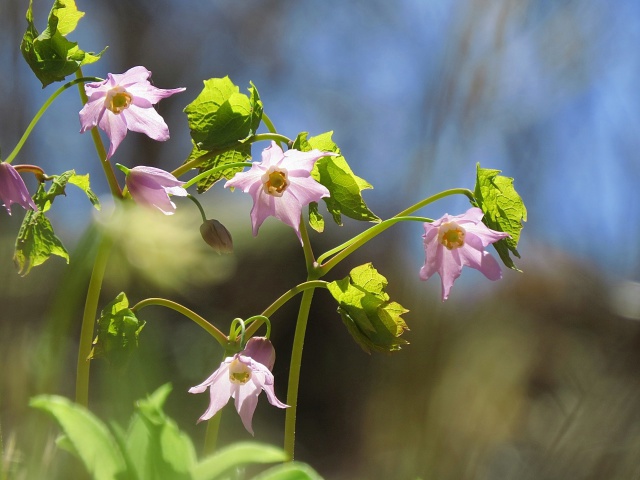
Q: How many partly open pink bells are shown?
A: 2